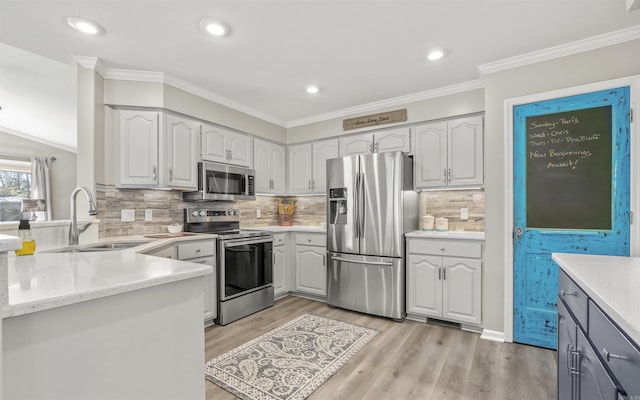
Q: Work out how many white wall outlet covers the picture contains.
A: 4